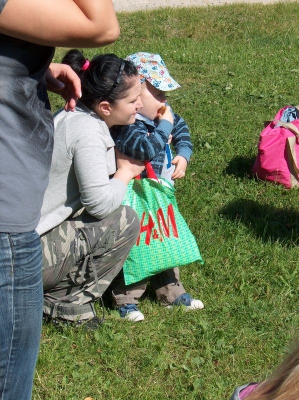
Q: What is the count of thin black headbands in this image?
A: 1